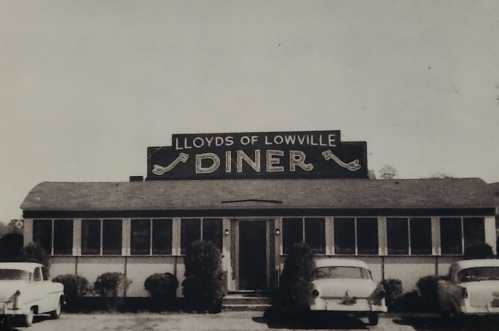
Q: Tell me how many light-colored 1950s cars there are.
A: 3